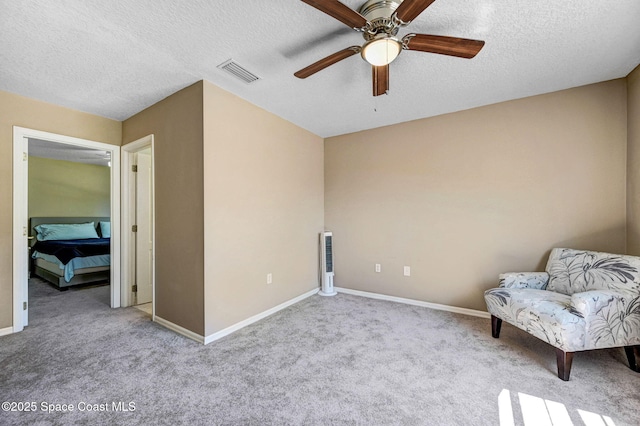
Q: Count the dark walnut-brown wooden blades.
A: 5